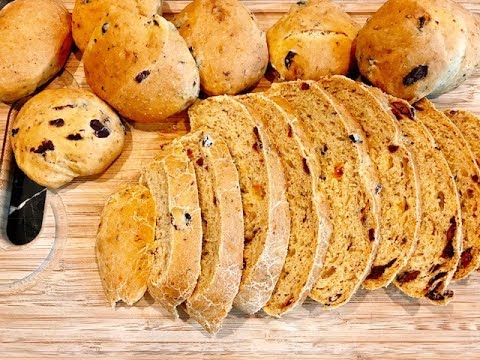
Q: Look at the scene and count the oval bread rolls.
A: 7